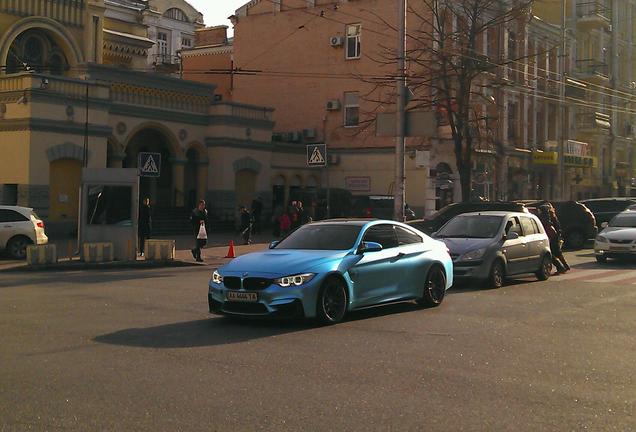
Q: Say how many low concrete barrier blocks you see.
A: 3